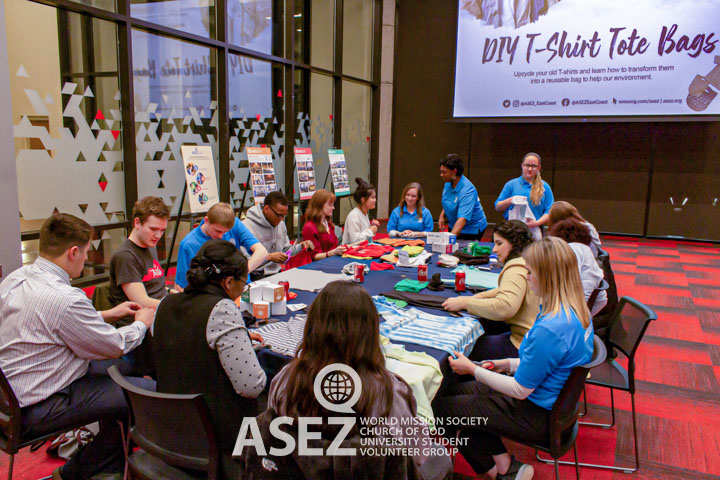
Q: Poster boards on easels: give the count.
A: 4